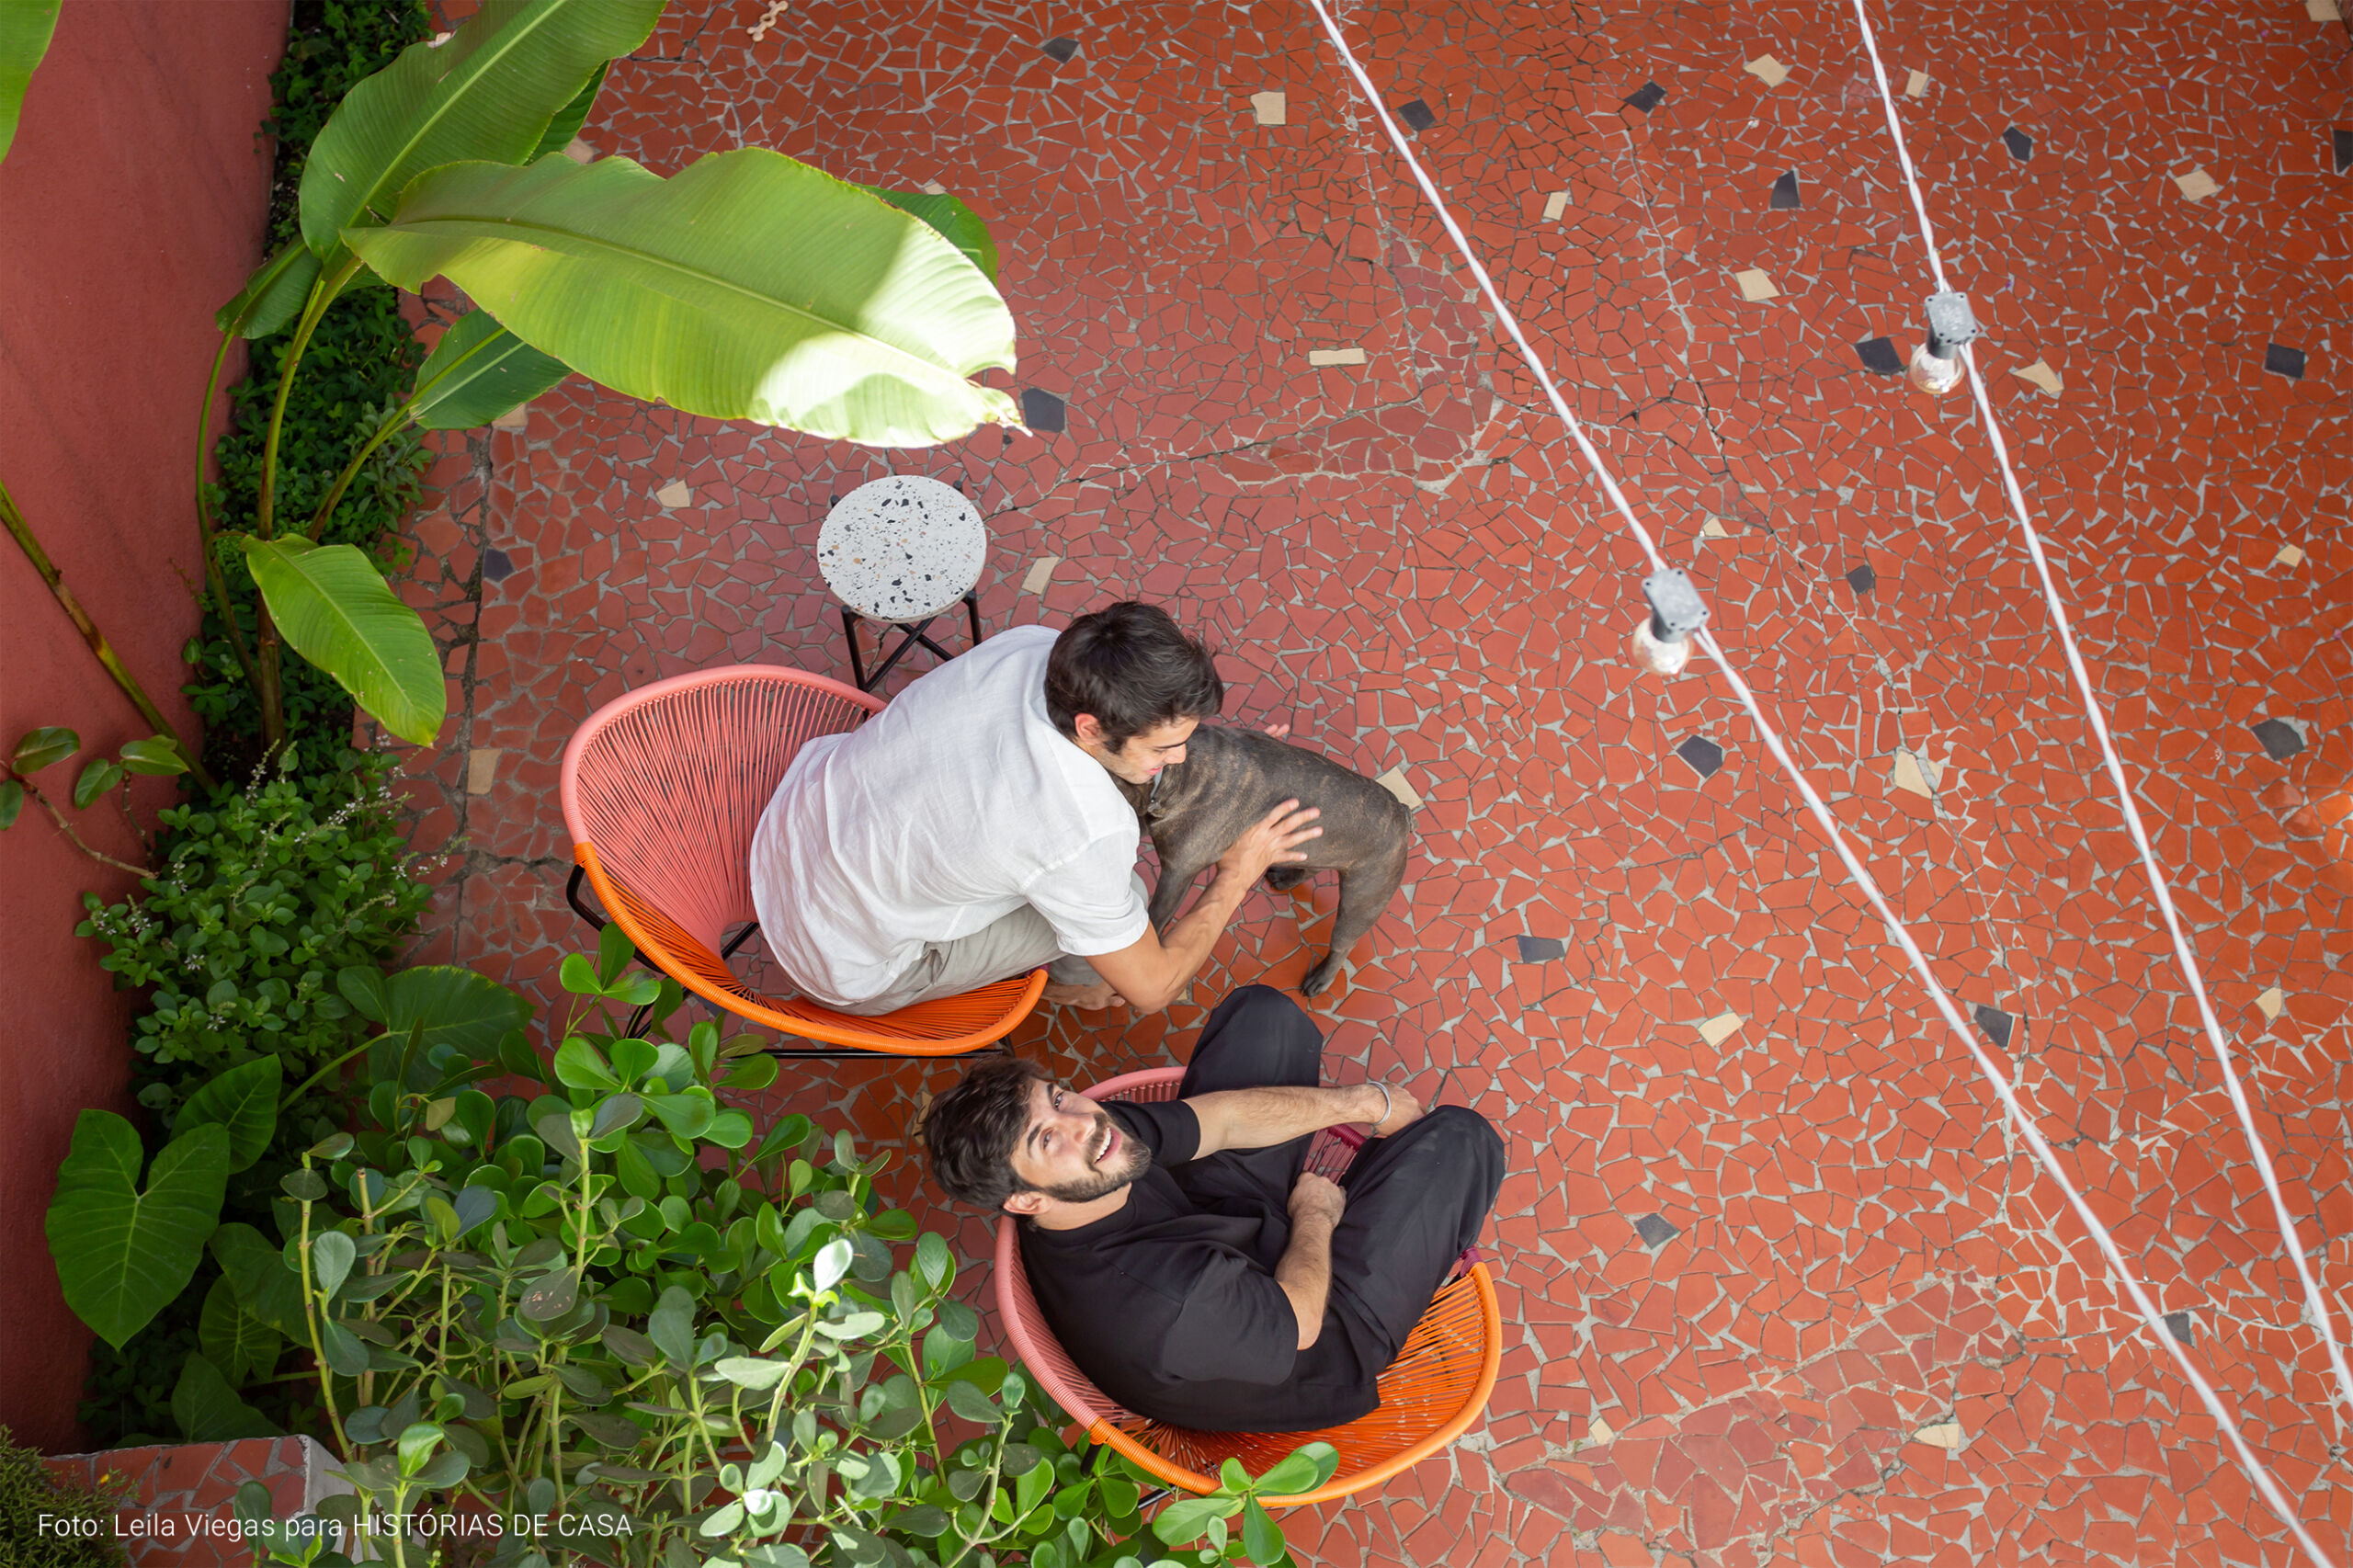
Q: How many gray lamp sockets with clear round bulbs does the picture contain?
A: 2